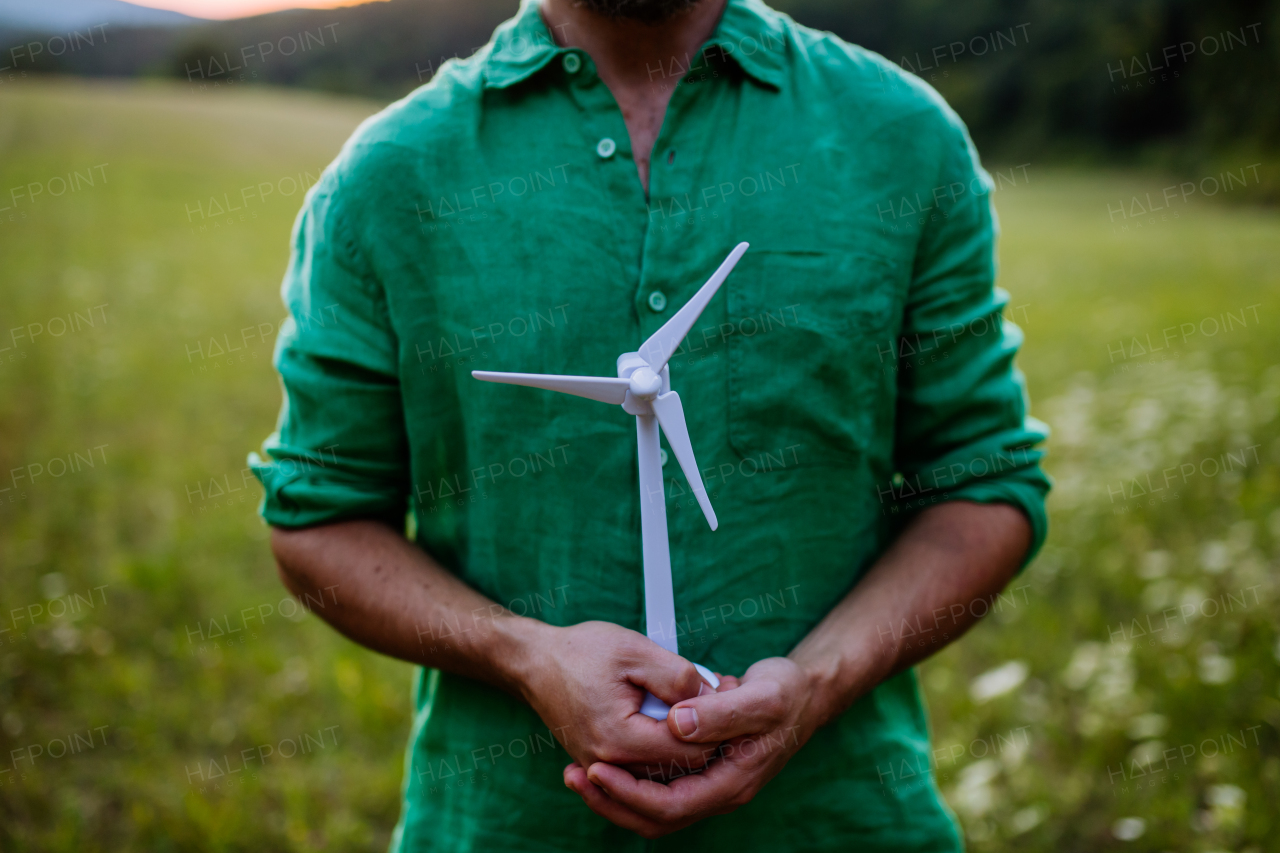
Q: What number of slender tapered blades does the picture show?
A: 3